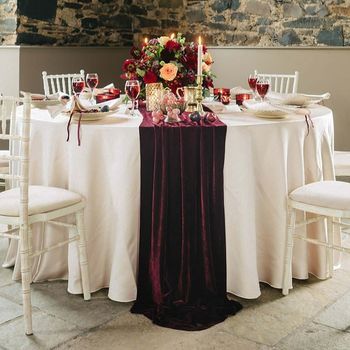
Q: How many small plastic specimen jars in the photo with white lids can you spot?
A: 0